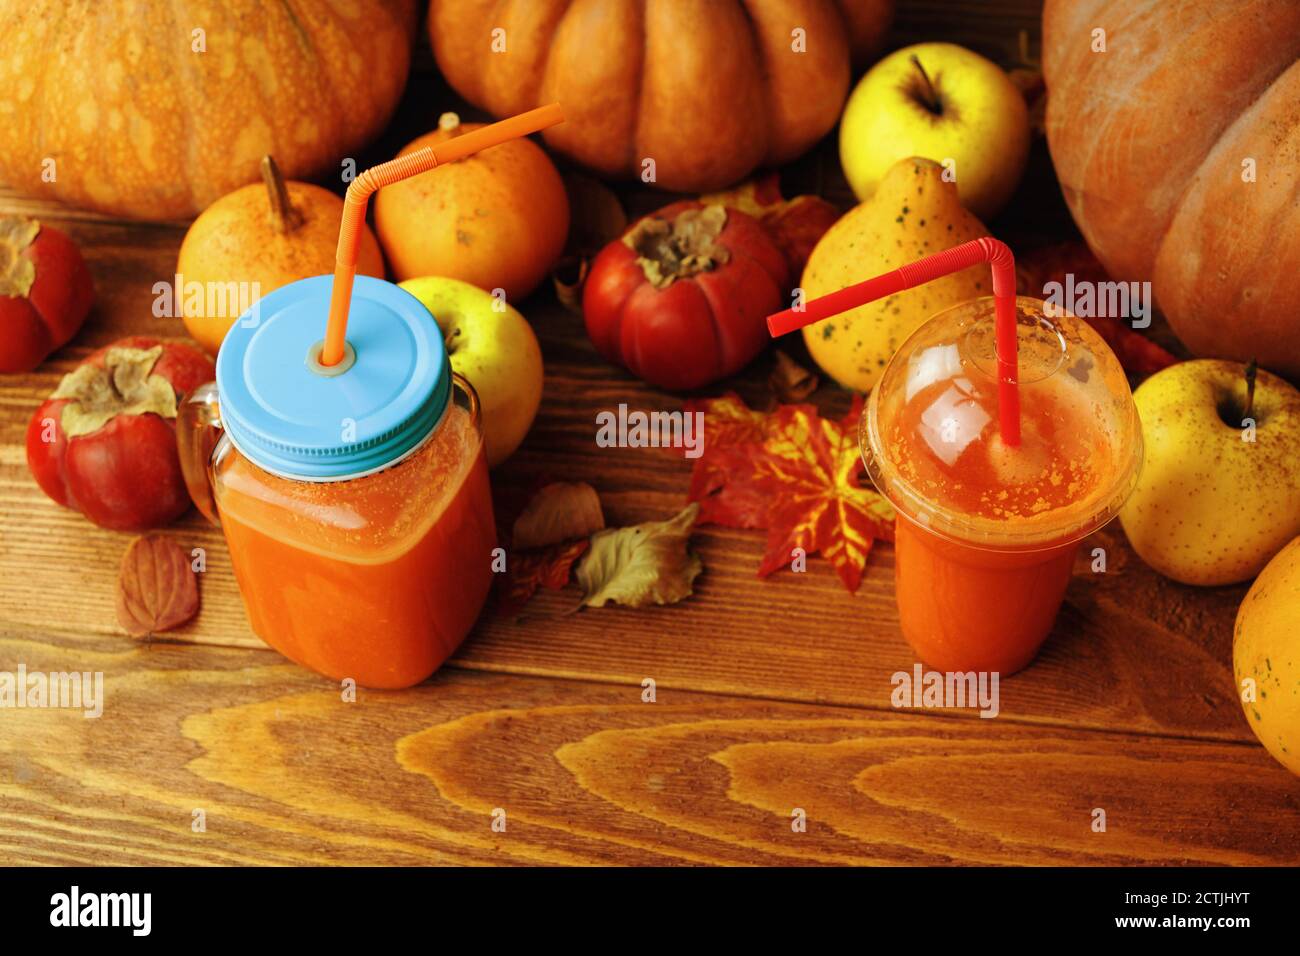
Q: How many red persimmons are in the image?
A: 3